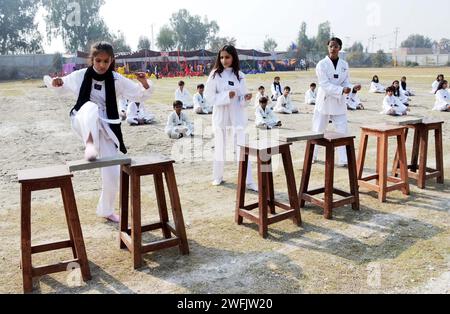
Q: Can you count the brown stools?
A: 6